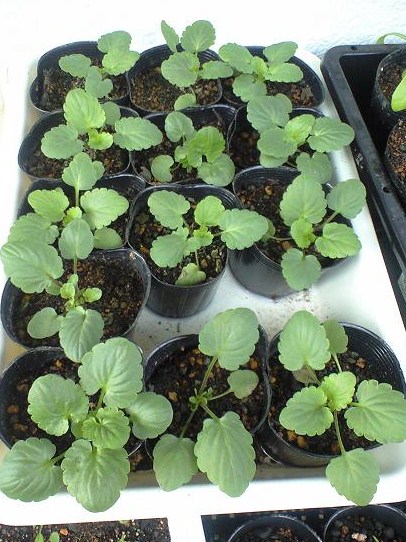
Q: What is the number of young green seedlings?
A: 13